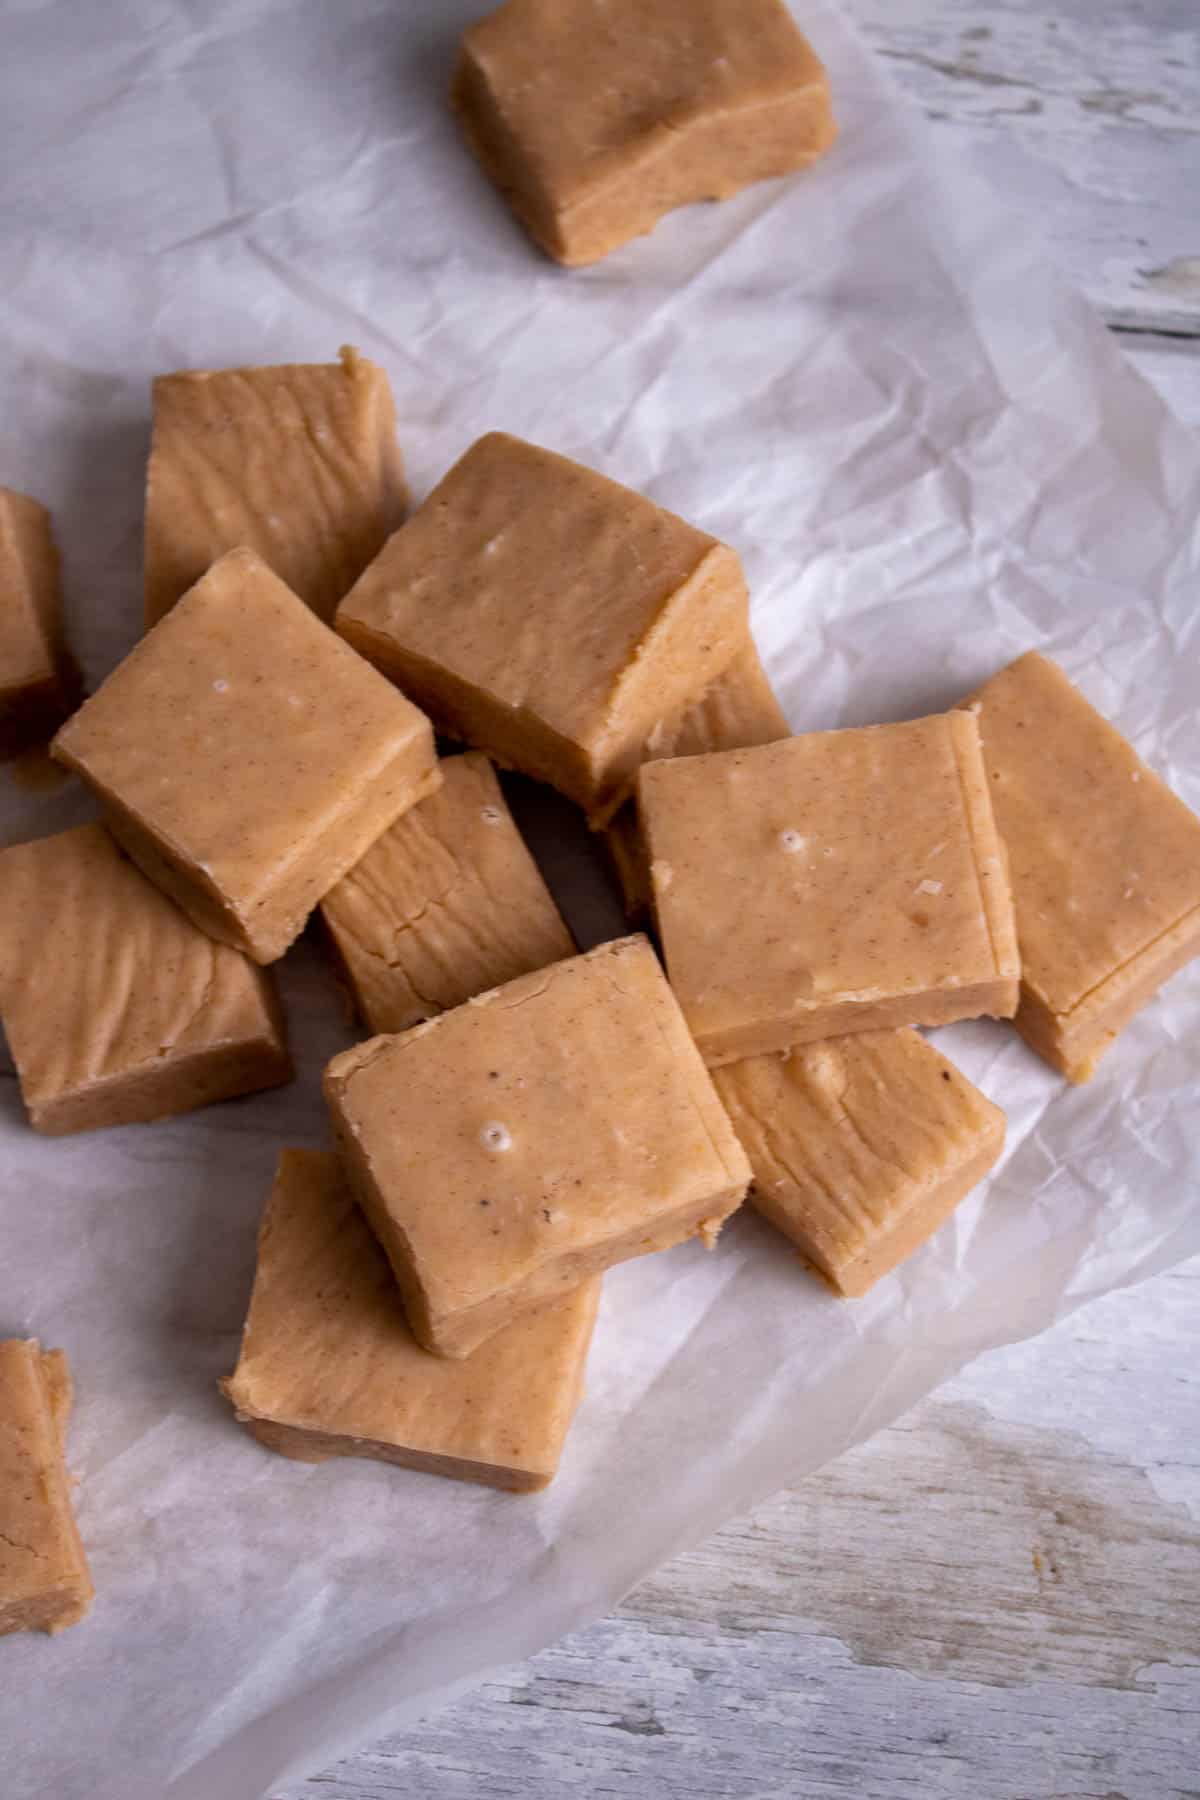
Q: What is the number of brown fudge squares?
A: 14